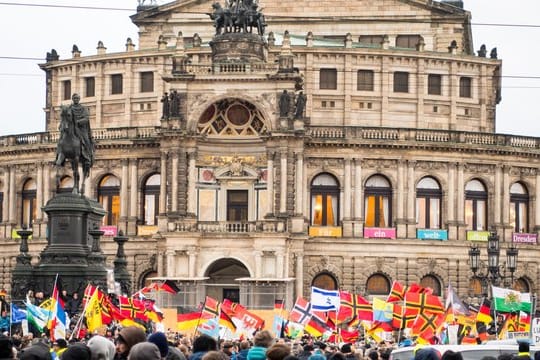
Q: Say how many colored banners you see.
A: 8